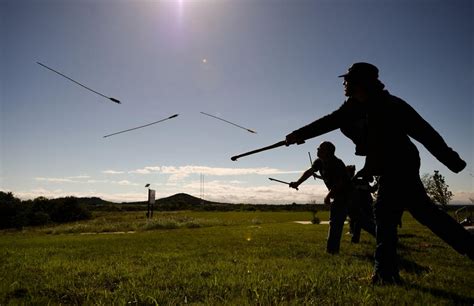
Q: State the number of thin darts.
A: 3